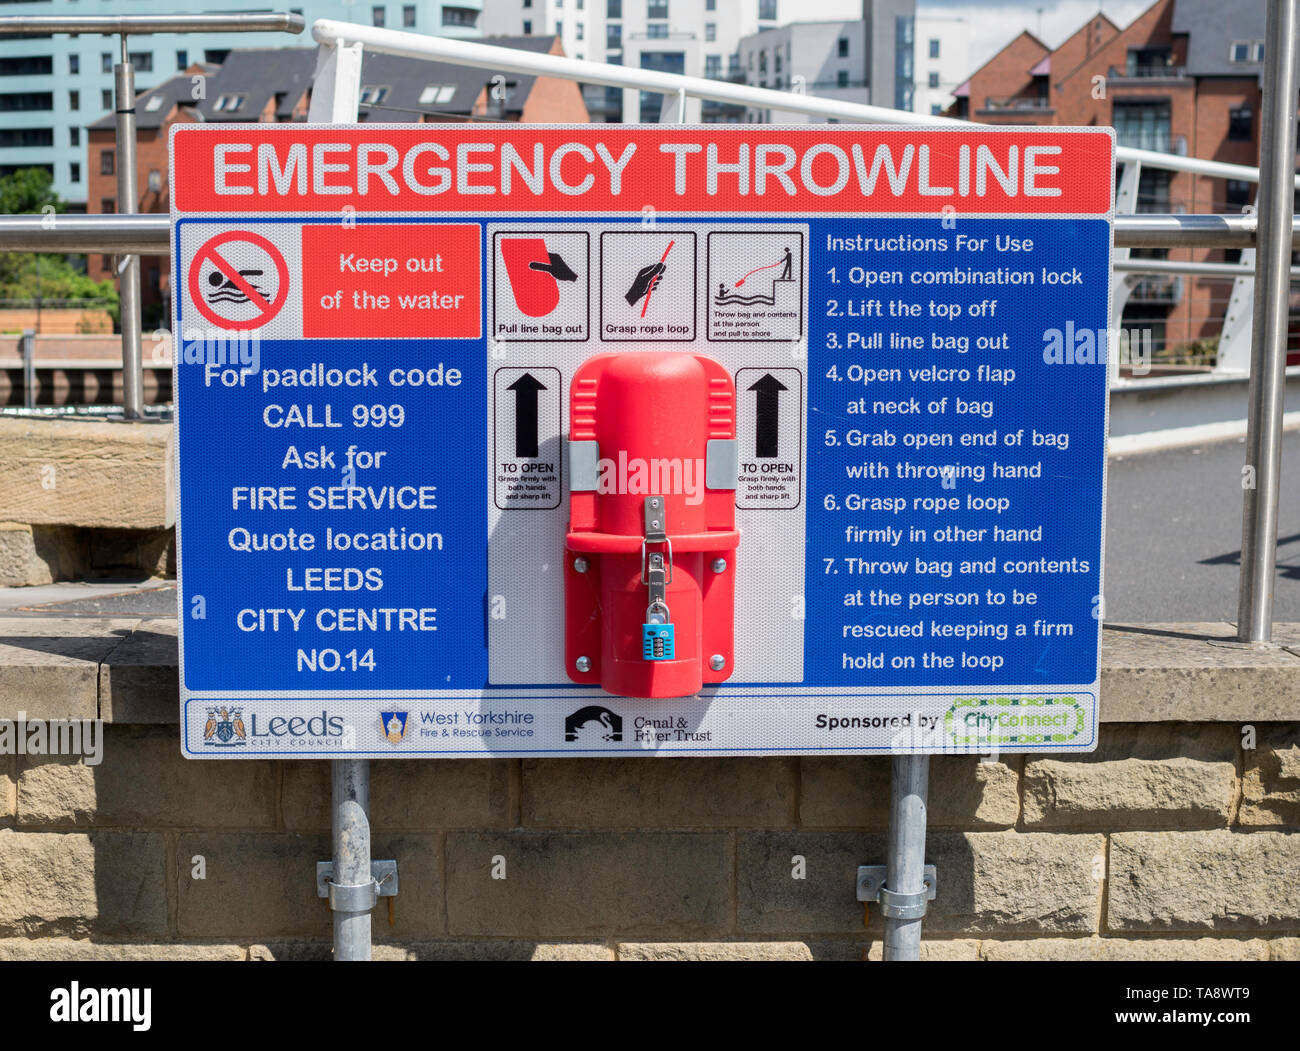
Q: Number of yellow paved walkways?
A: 0